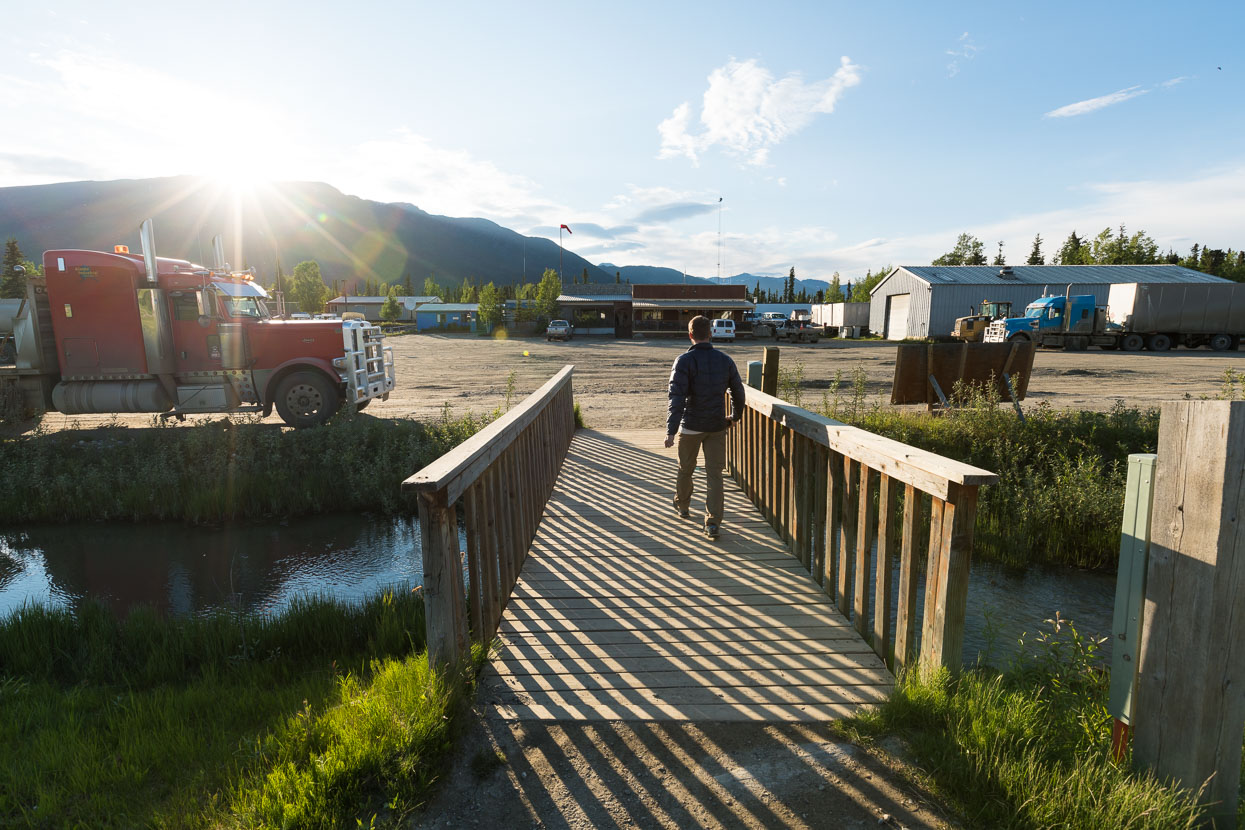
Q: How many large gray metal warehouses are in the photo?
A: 1